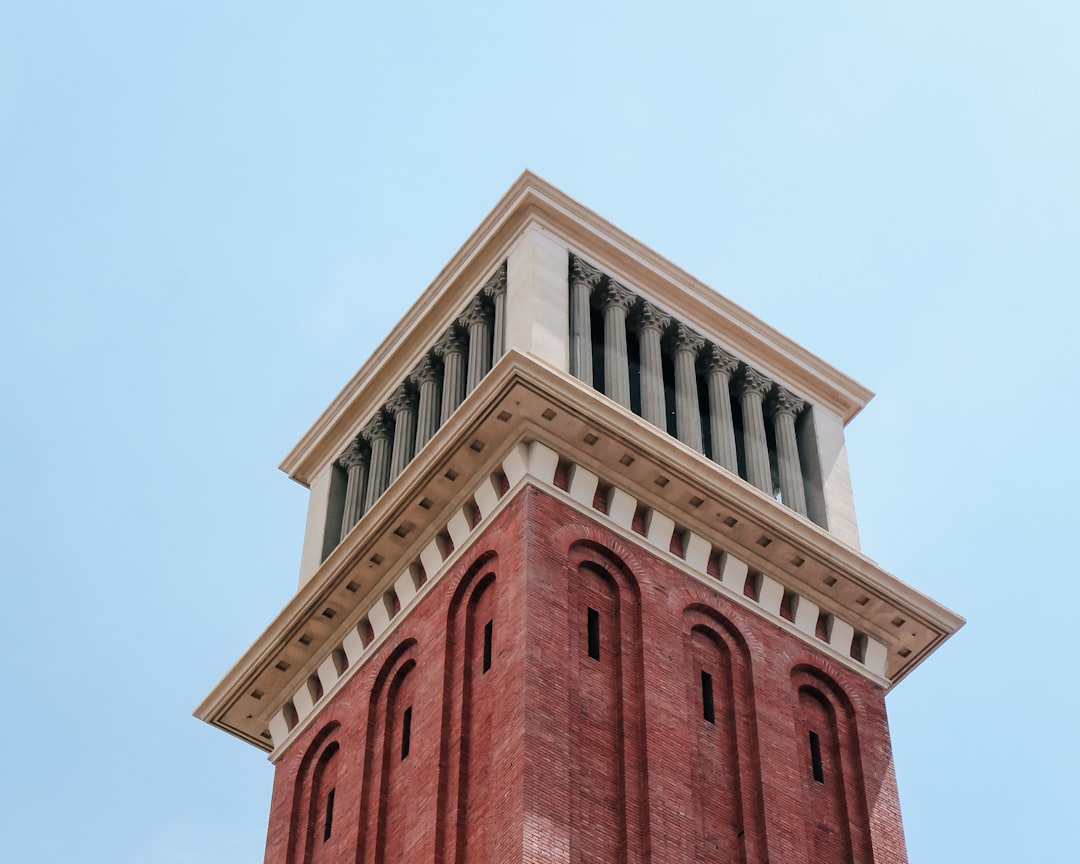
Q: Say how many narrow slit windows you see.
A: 6